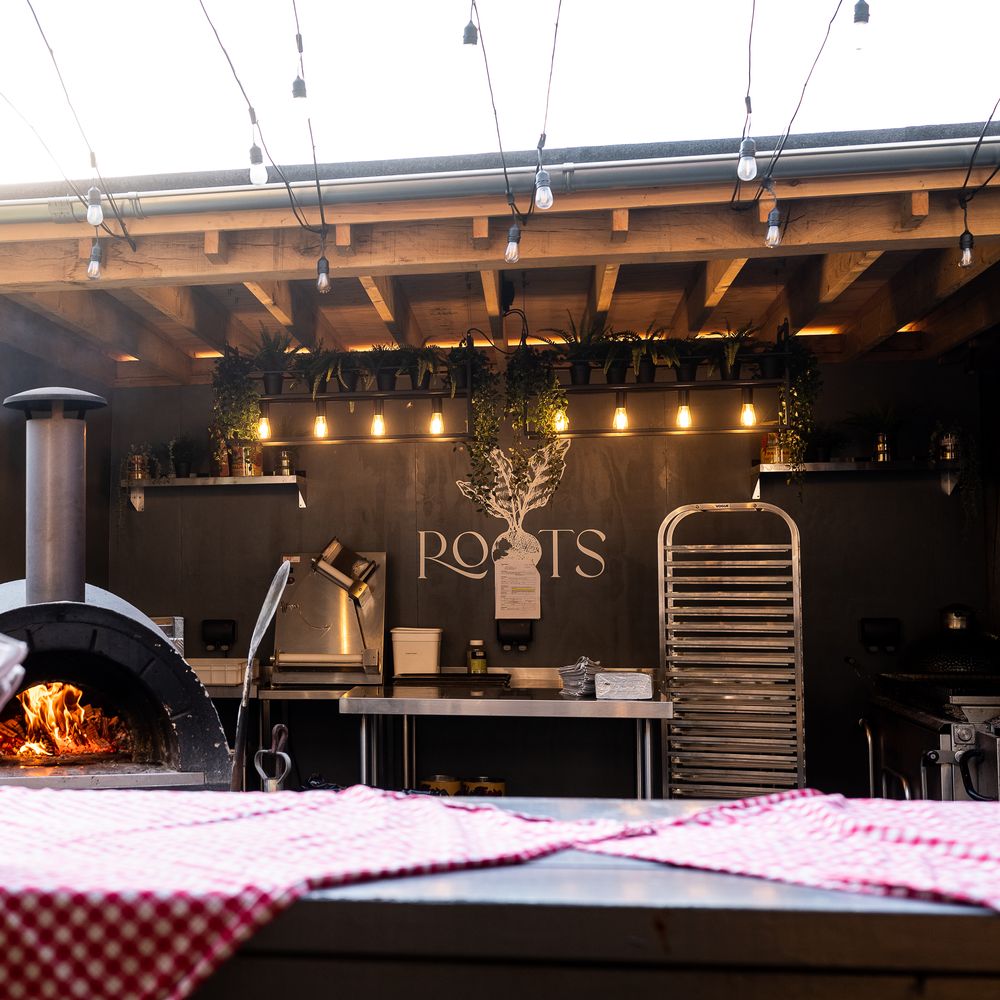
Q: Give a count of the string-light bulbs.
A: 12